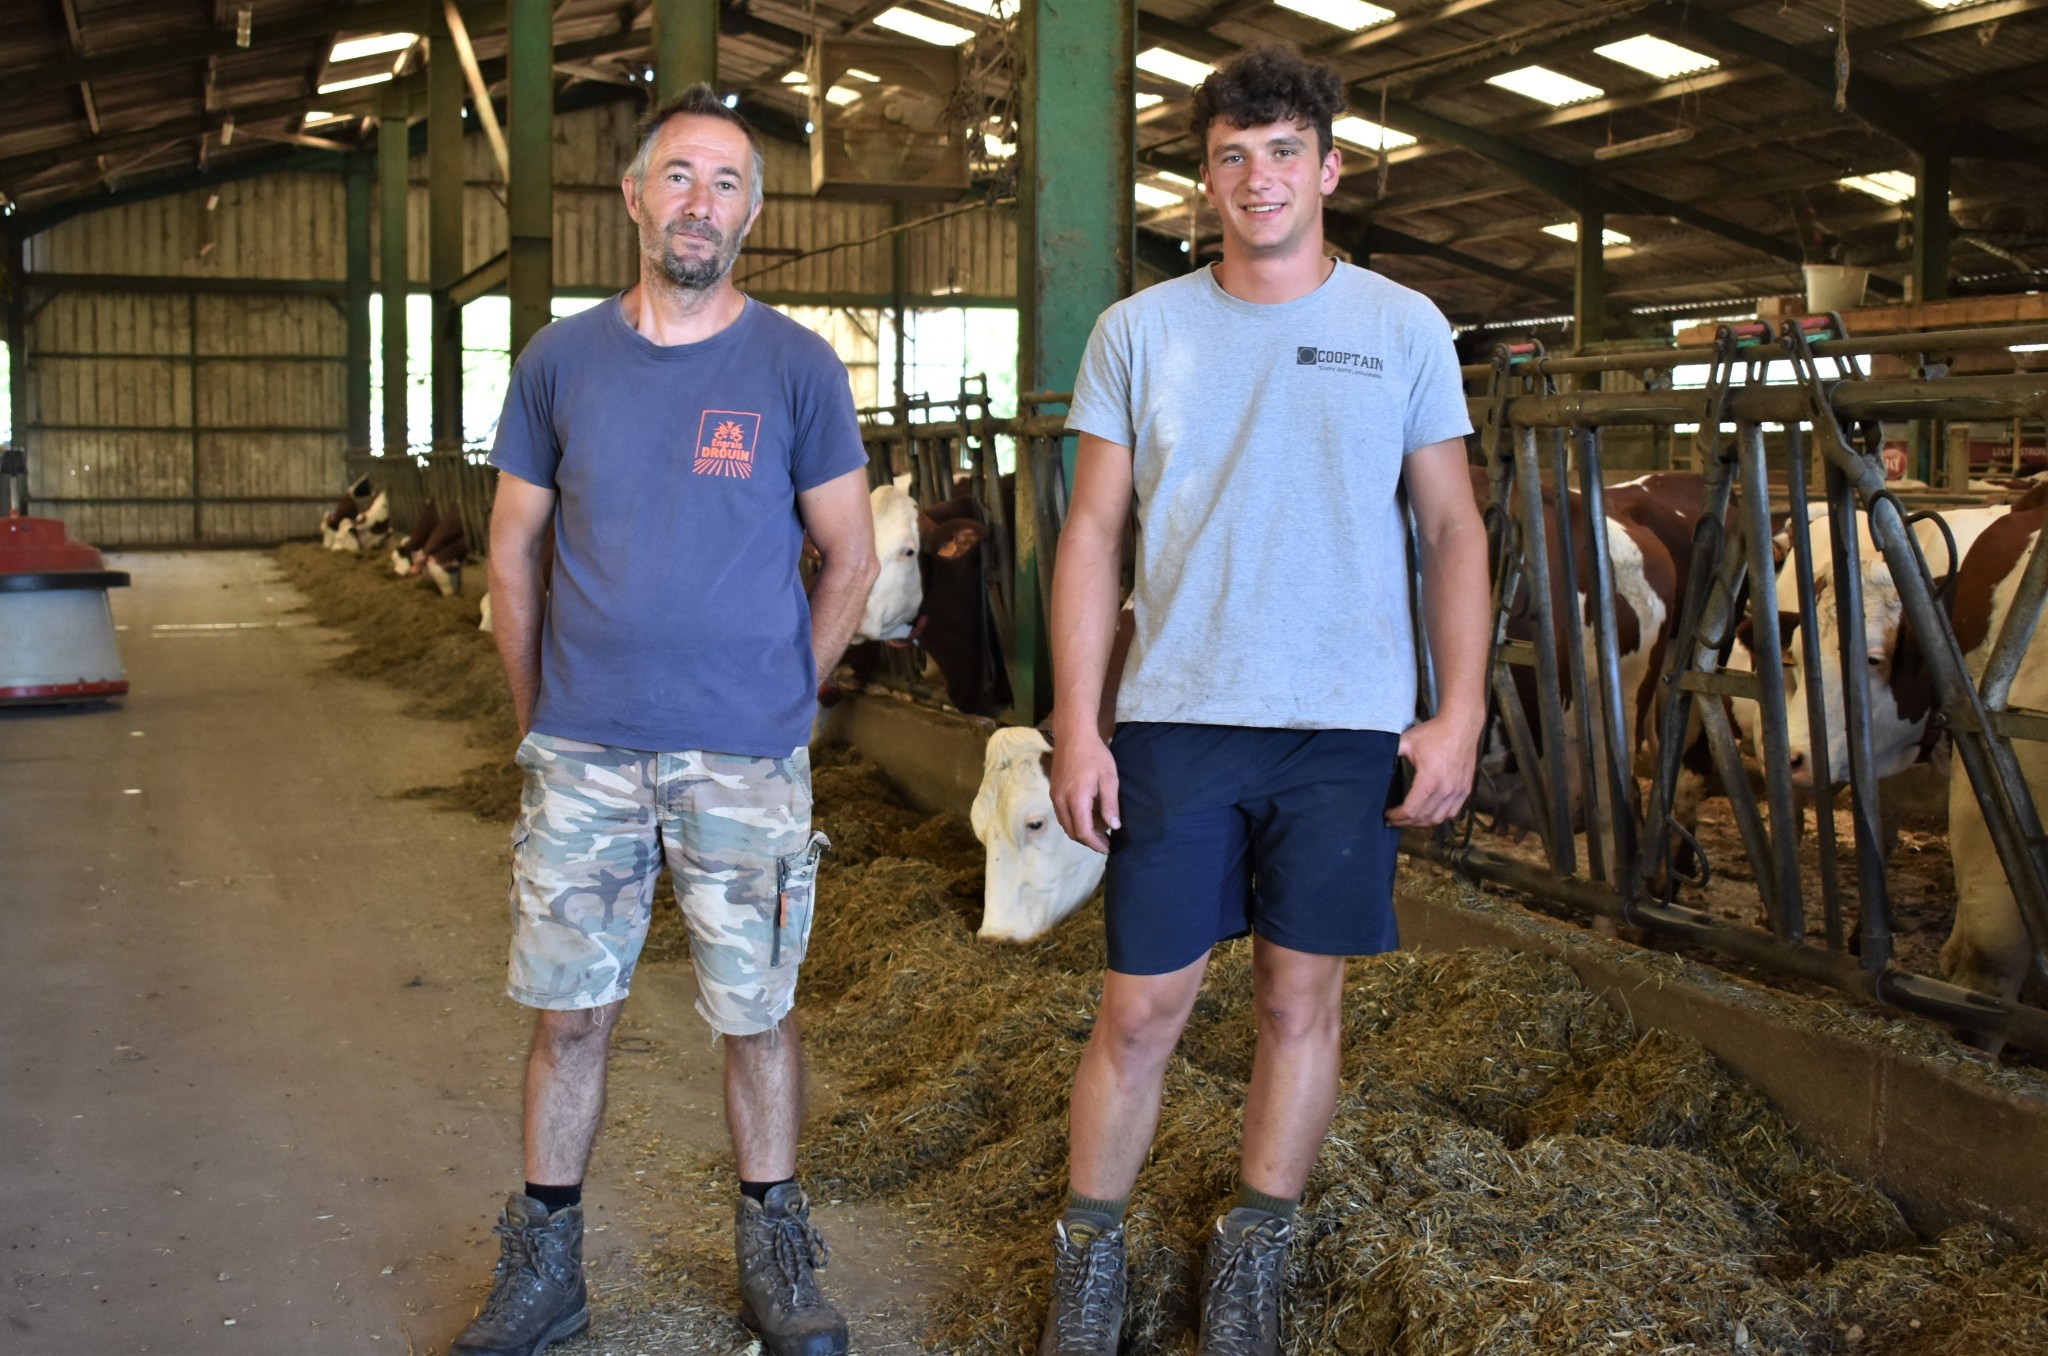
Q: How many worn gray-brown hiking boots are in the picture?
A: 4